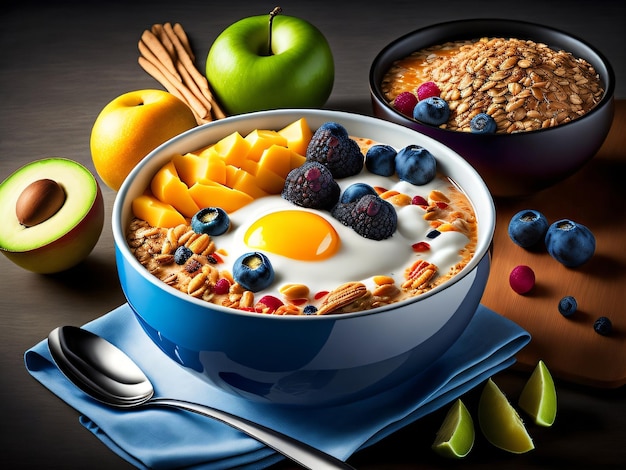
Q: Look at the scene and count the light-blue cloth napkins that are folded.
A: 1